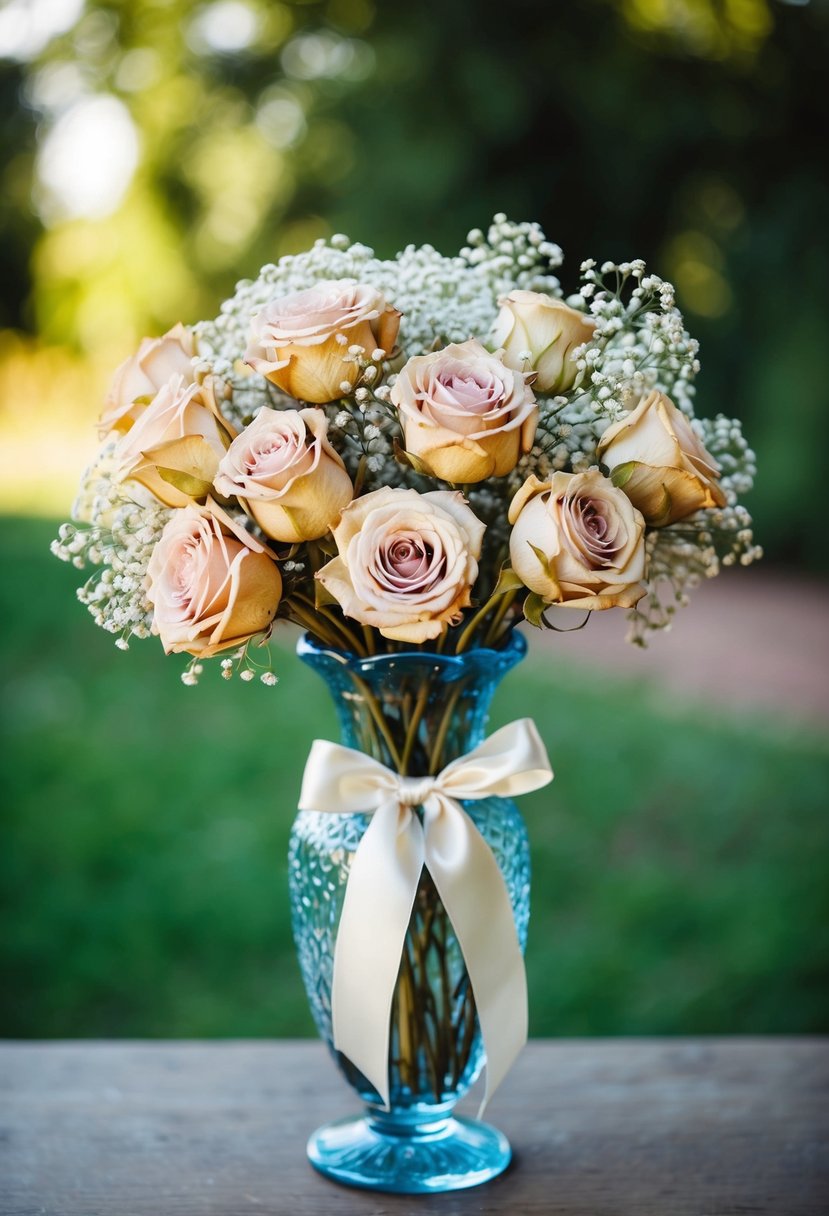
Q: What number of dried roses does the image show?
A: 10